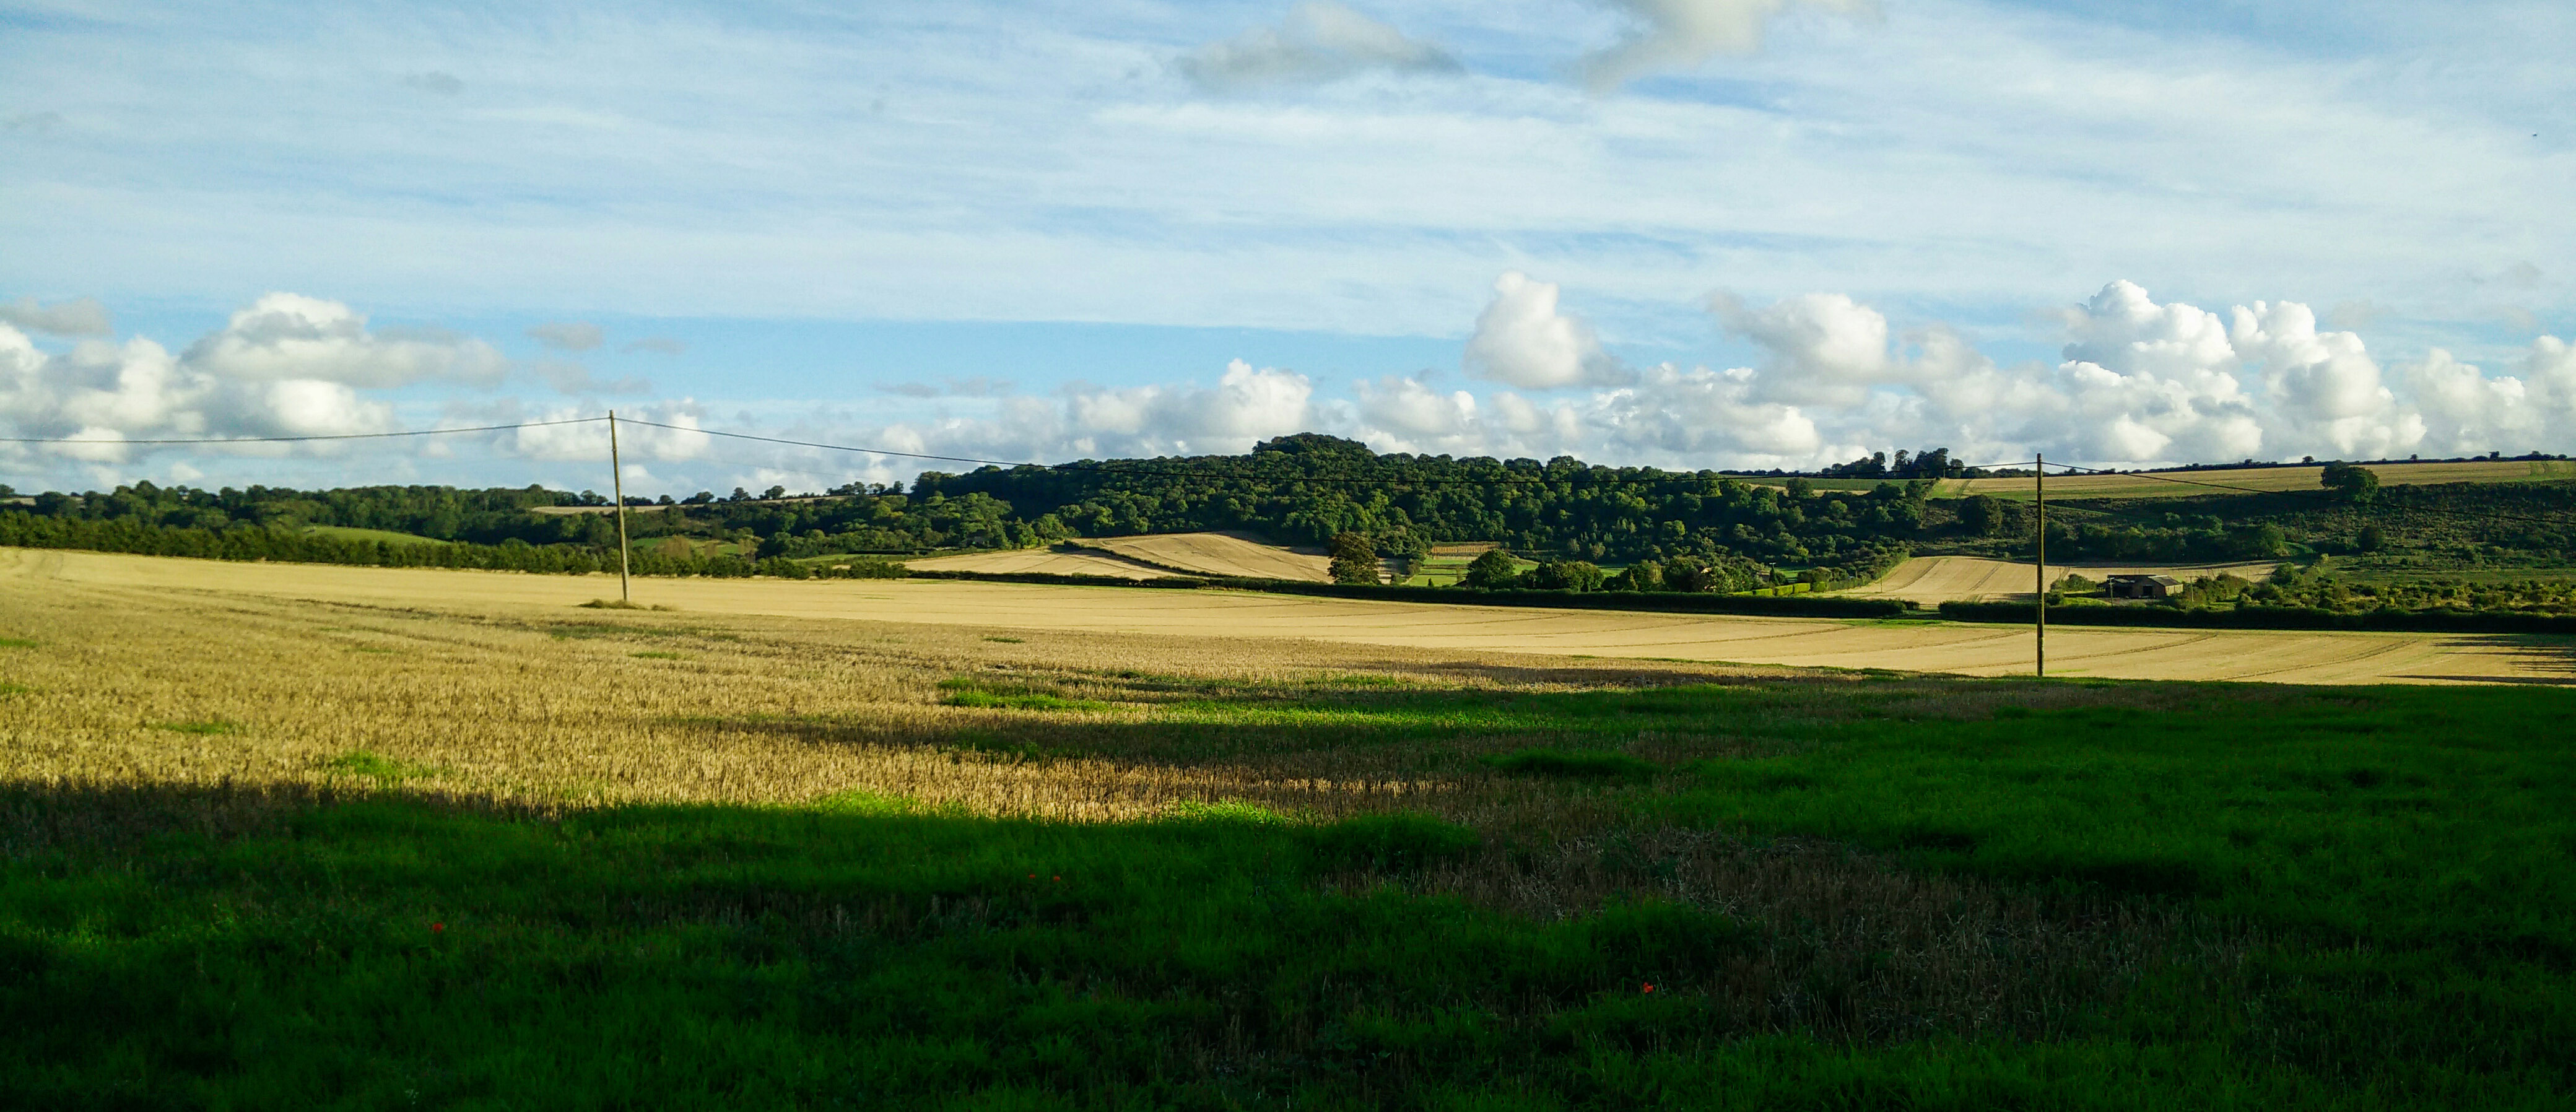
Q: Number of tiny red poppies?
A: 4